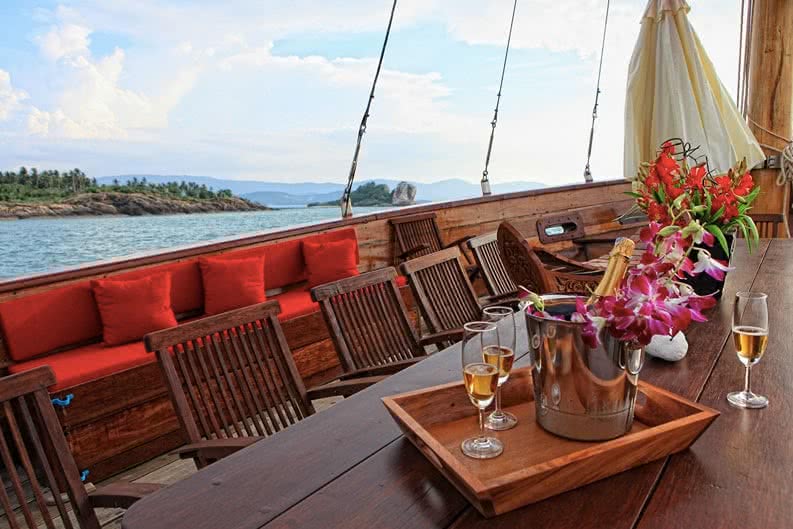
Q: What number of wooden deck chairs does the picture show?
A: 6